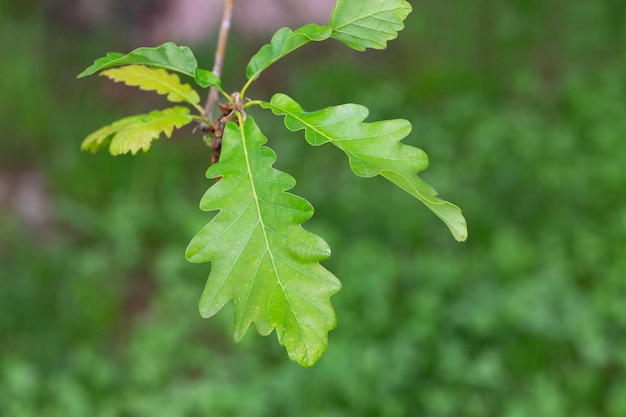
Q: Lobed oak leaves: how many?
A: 6